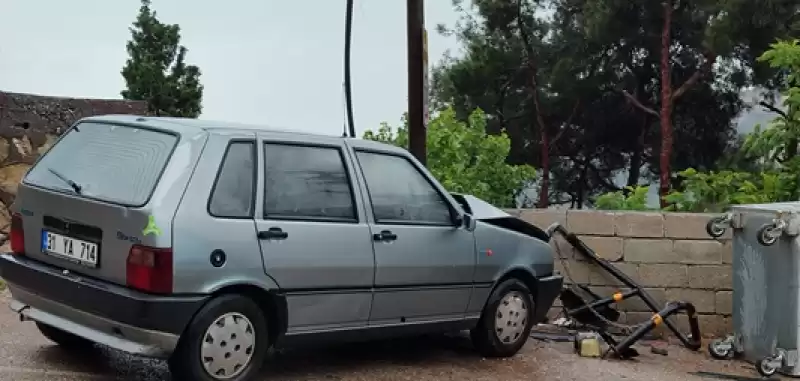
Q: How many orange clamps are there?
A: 2